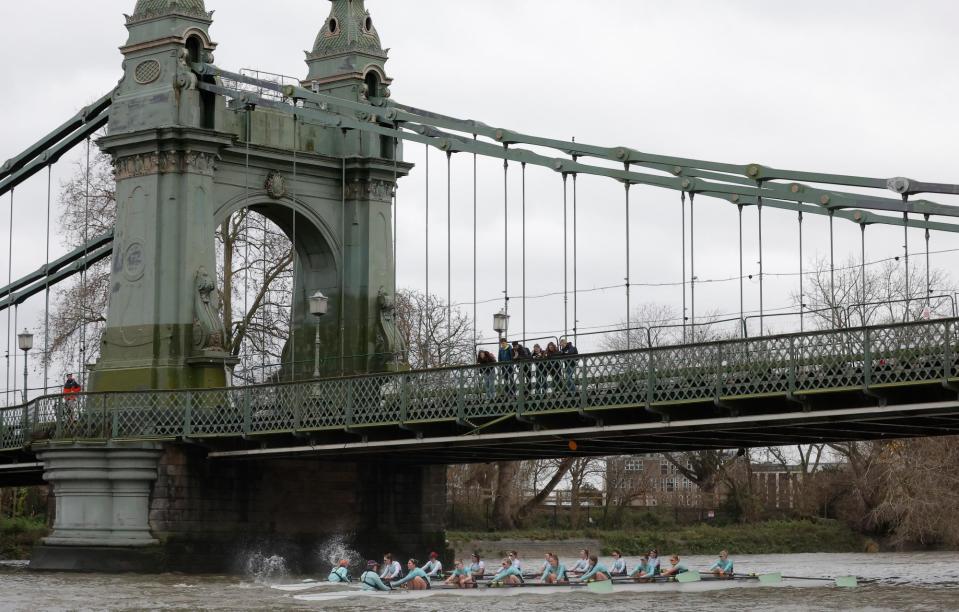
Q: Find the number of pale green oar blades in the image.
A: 4